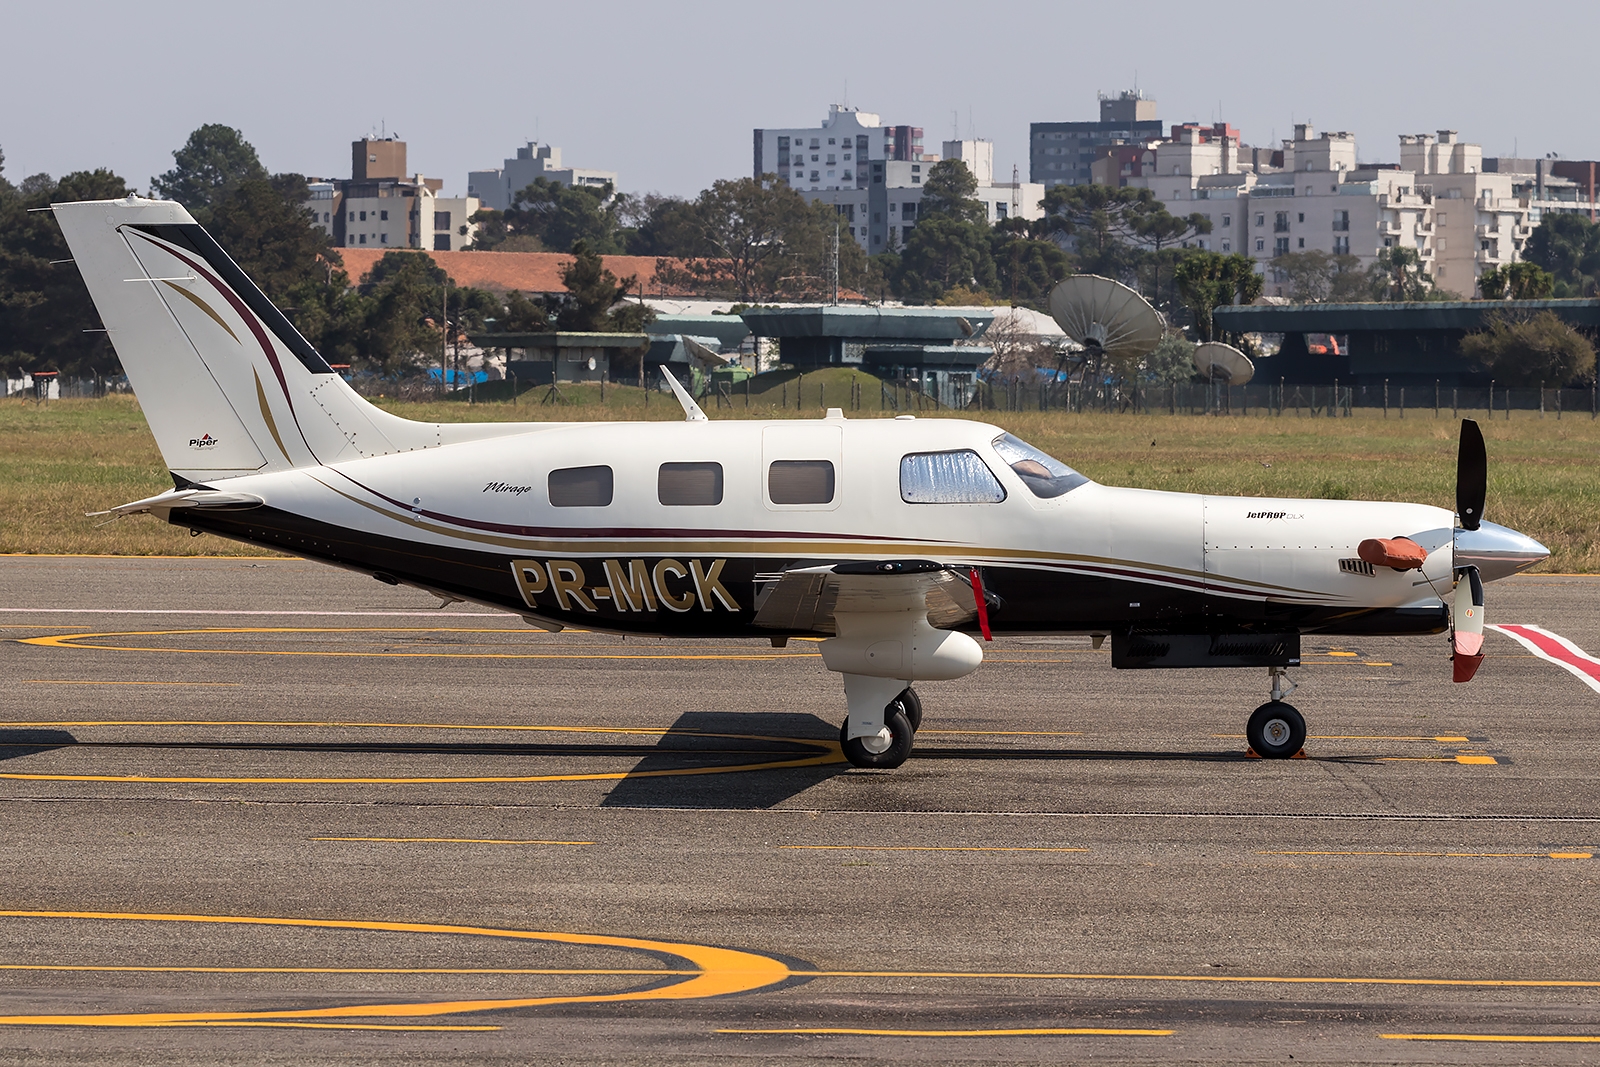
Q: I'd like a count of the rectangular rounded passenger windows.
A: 3